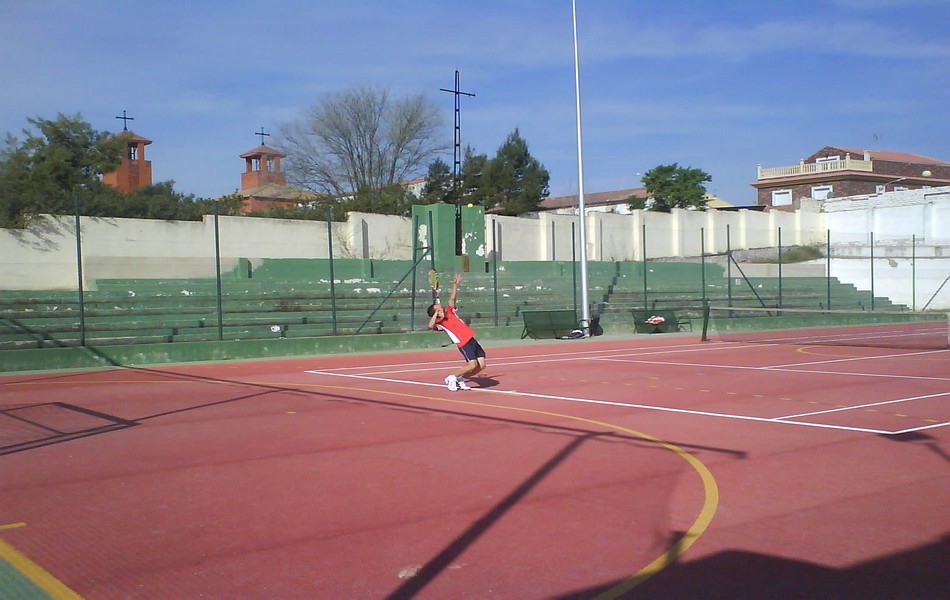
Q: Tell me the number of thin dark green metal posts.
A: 14